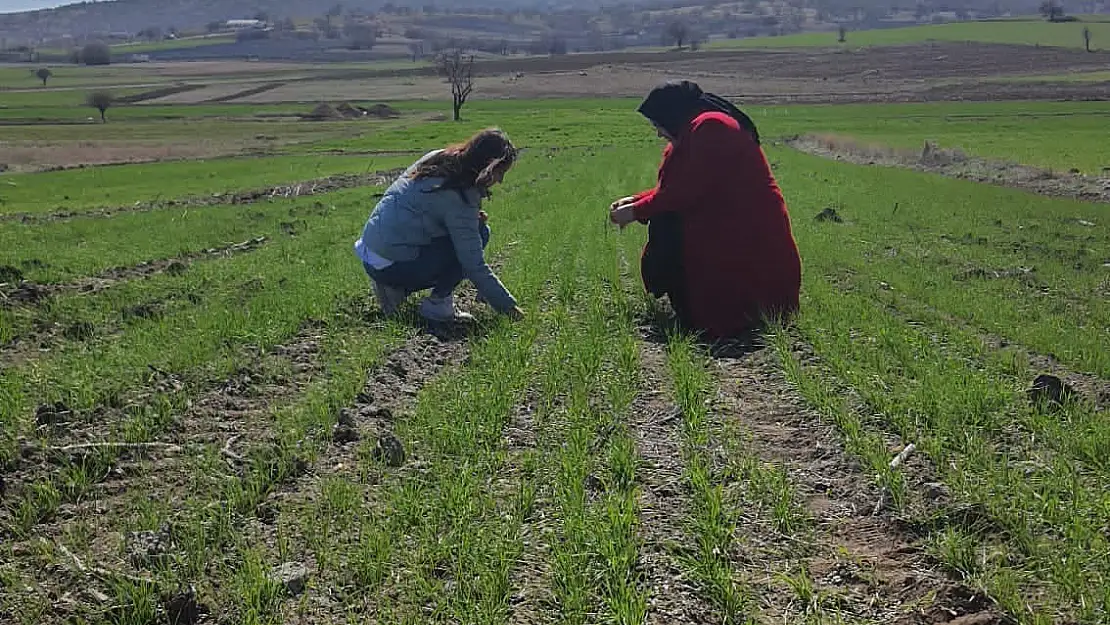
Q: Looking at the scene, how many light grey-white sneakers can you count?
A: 2